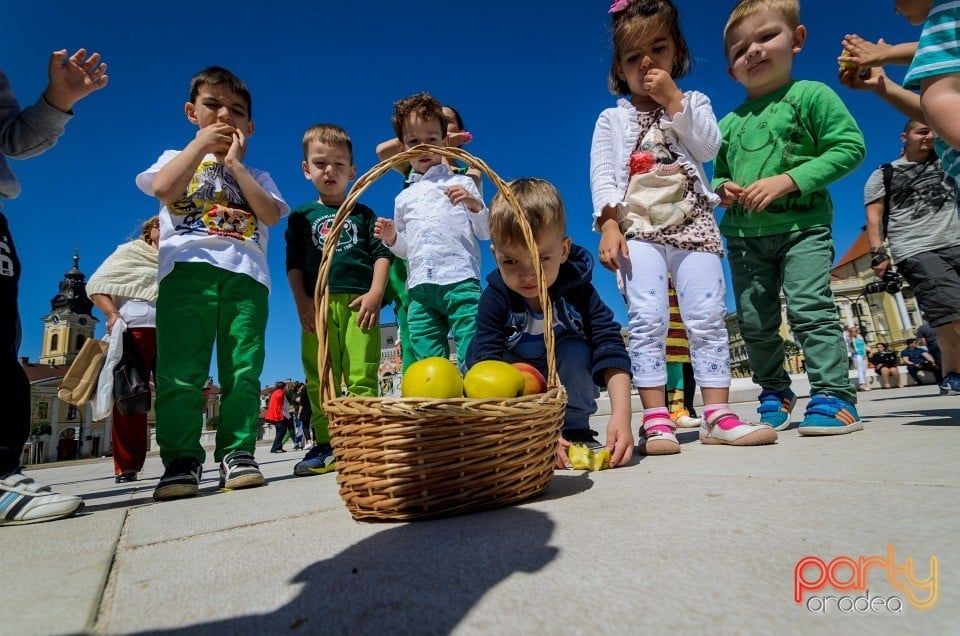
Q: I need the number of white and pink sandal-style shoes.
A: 2